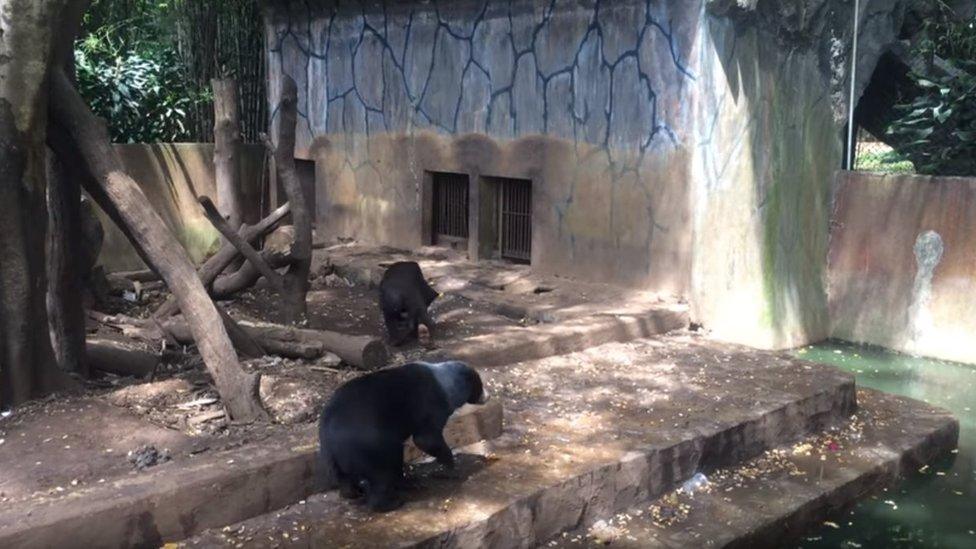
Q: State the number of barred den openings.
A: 2